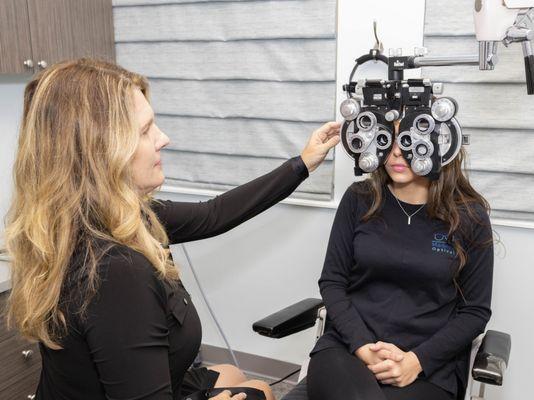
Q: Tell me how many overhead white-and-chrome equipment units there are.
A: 1